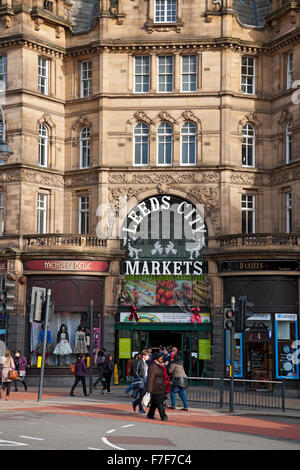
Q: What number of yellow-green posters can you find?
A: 2